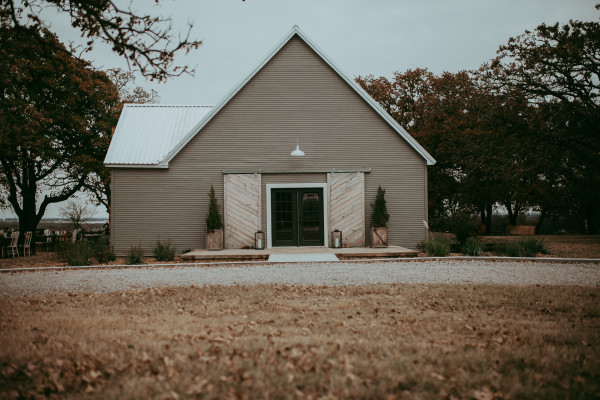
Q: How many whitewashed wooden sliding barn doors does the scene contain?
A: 2